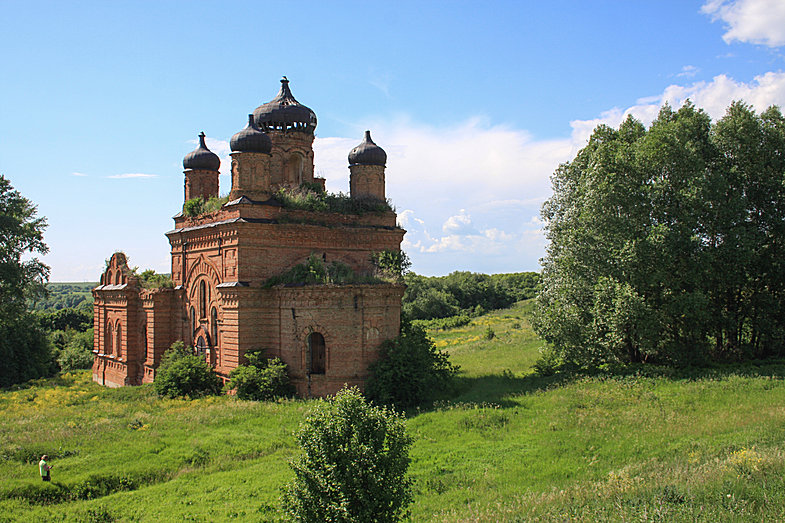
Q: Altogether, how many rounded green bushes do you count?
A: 4